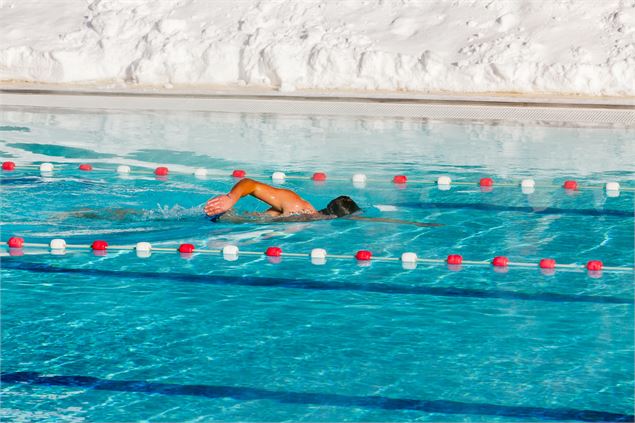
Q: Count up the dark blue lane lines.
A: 3